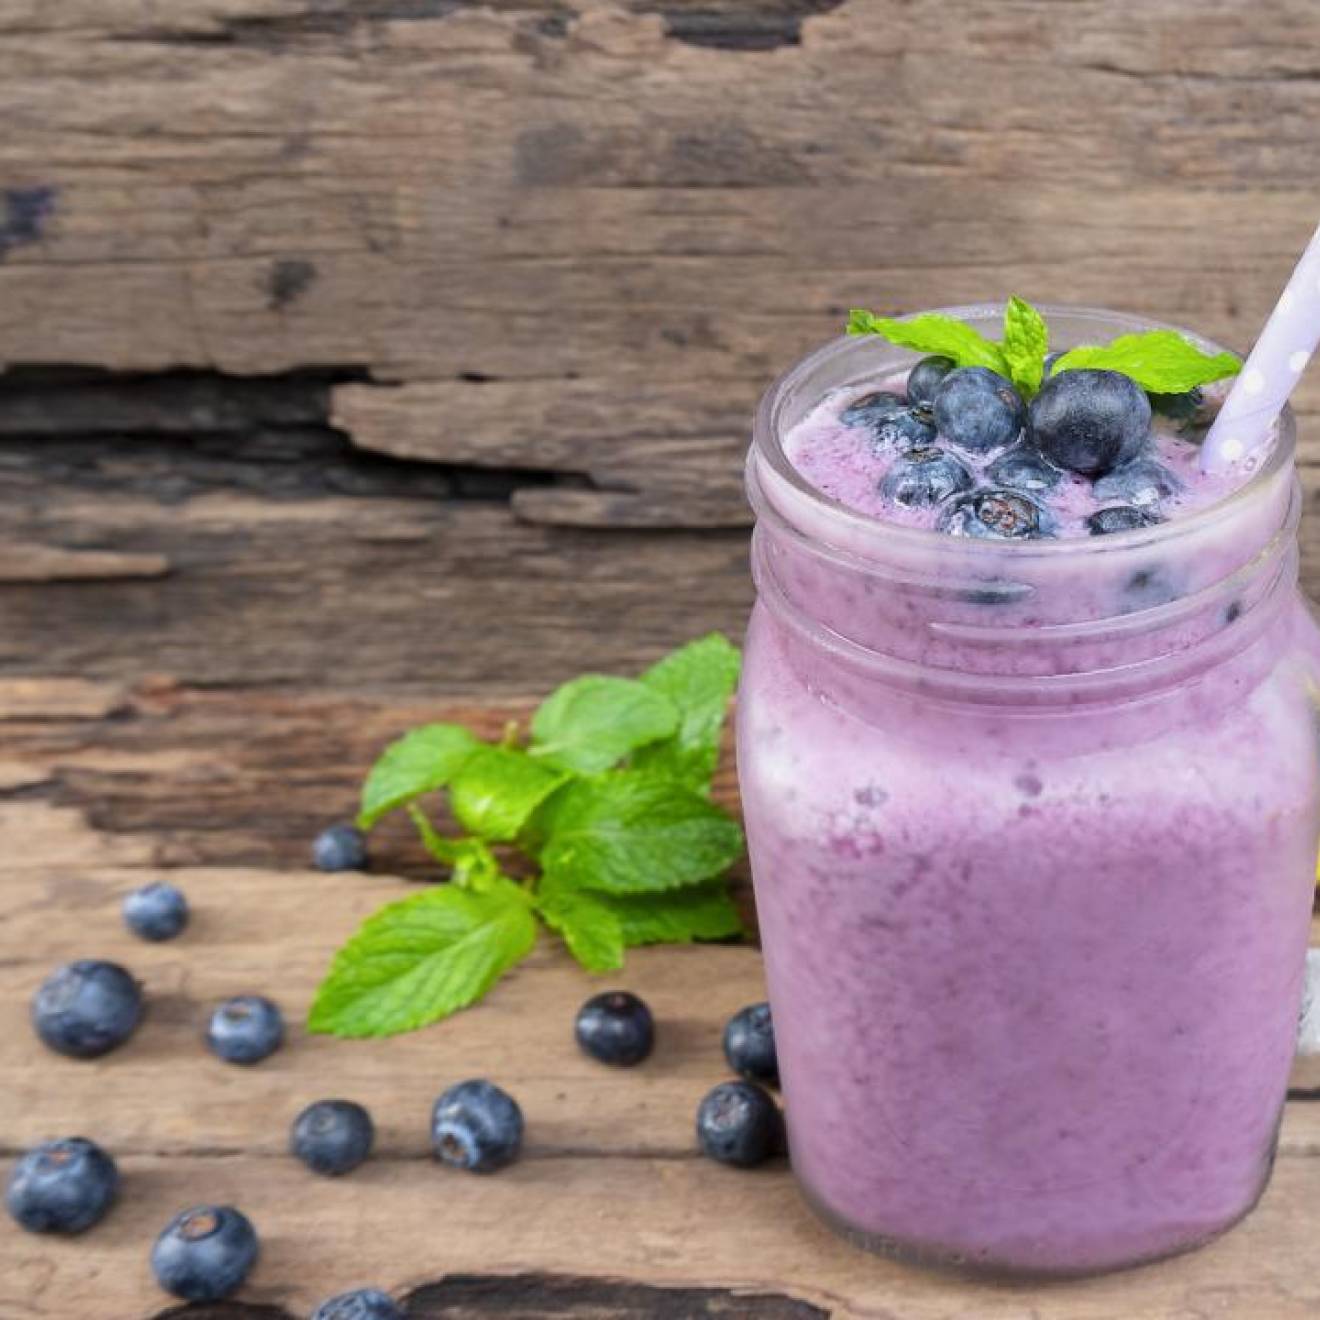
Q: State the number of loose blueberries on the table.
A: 12